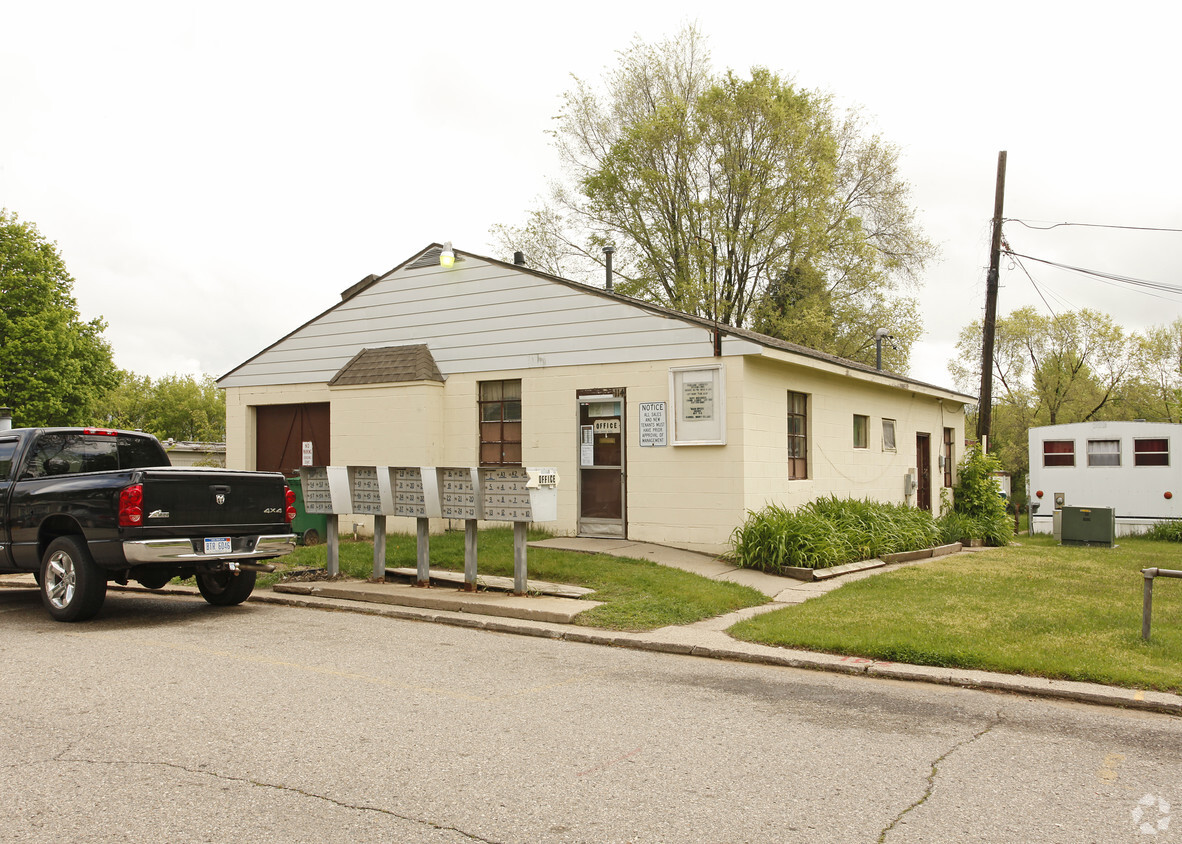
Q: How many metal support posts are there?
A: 5